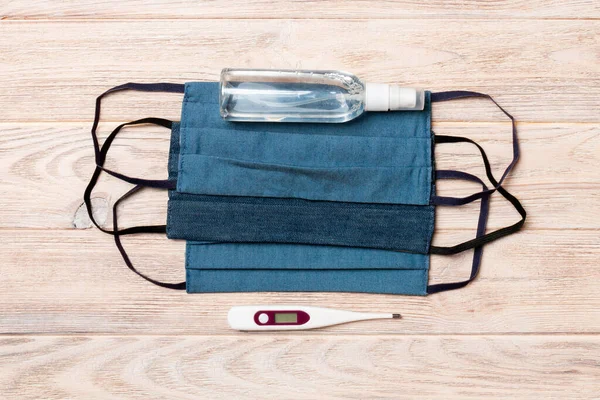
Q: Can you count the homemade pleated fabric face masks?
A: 3